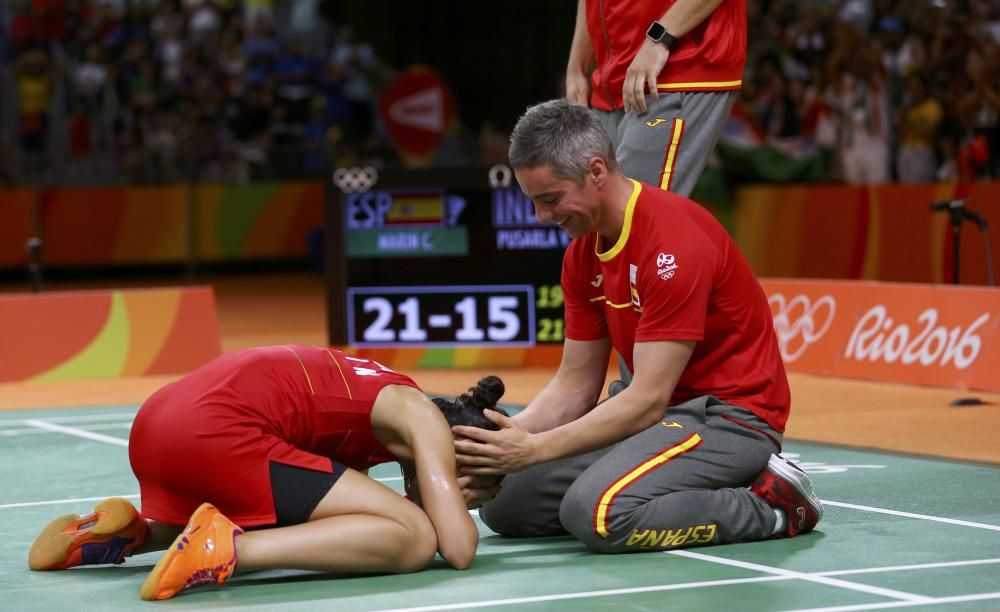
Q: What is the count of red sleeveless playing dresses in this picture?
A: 1